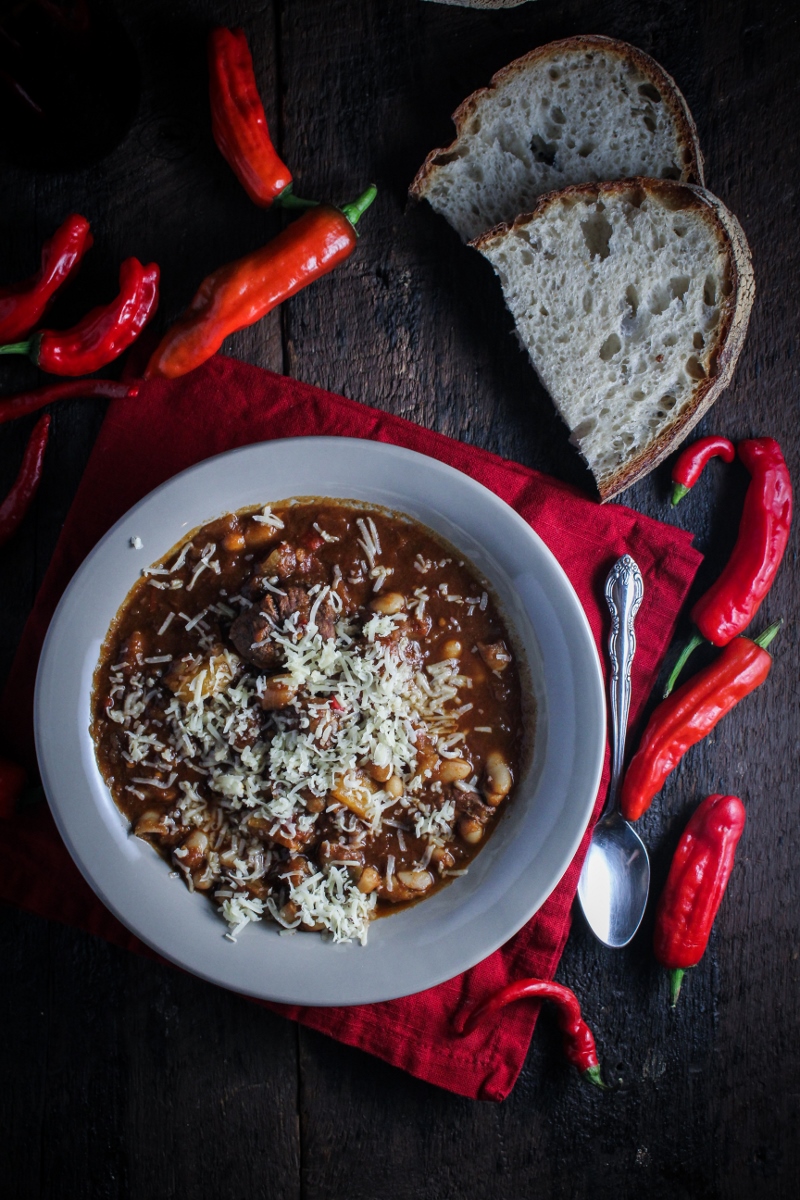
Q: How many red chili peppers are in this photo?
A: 12